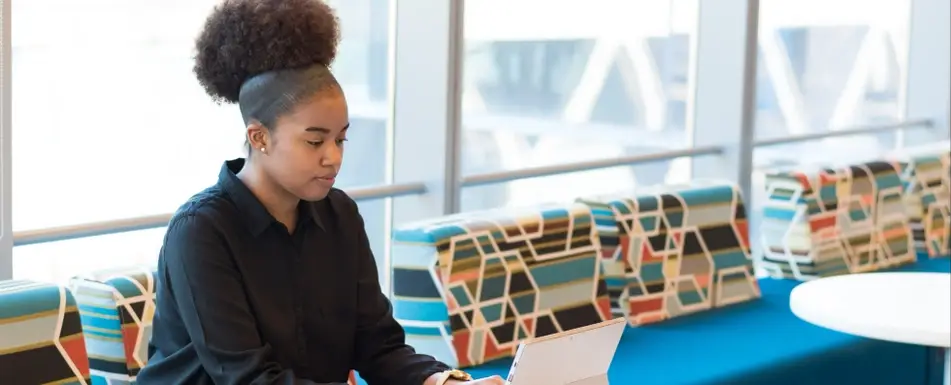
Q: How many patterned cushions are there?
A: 6